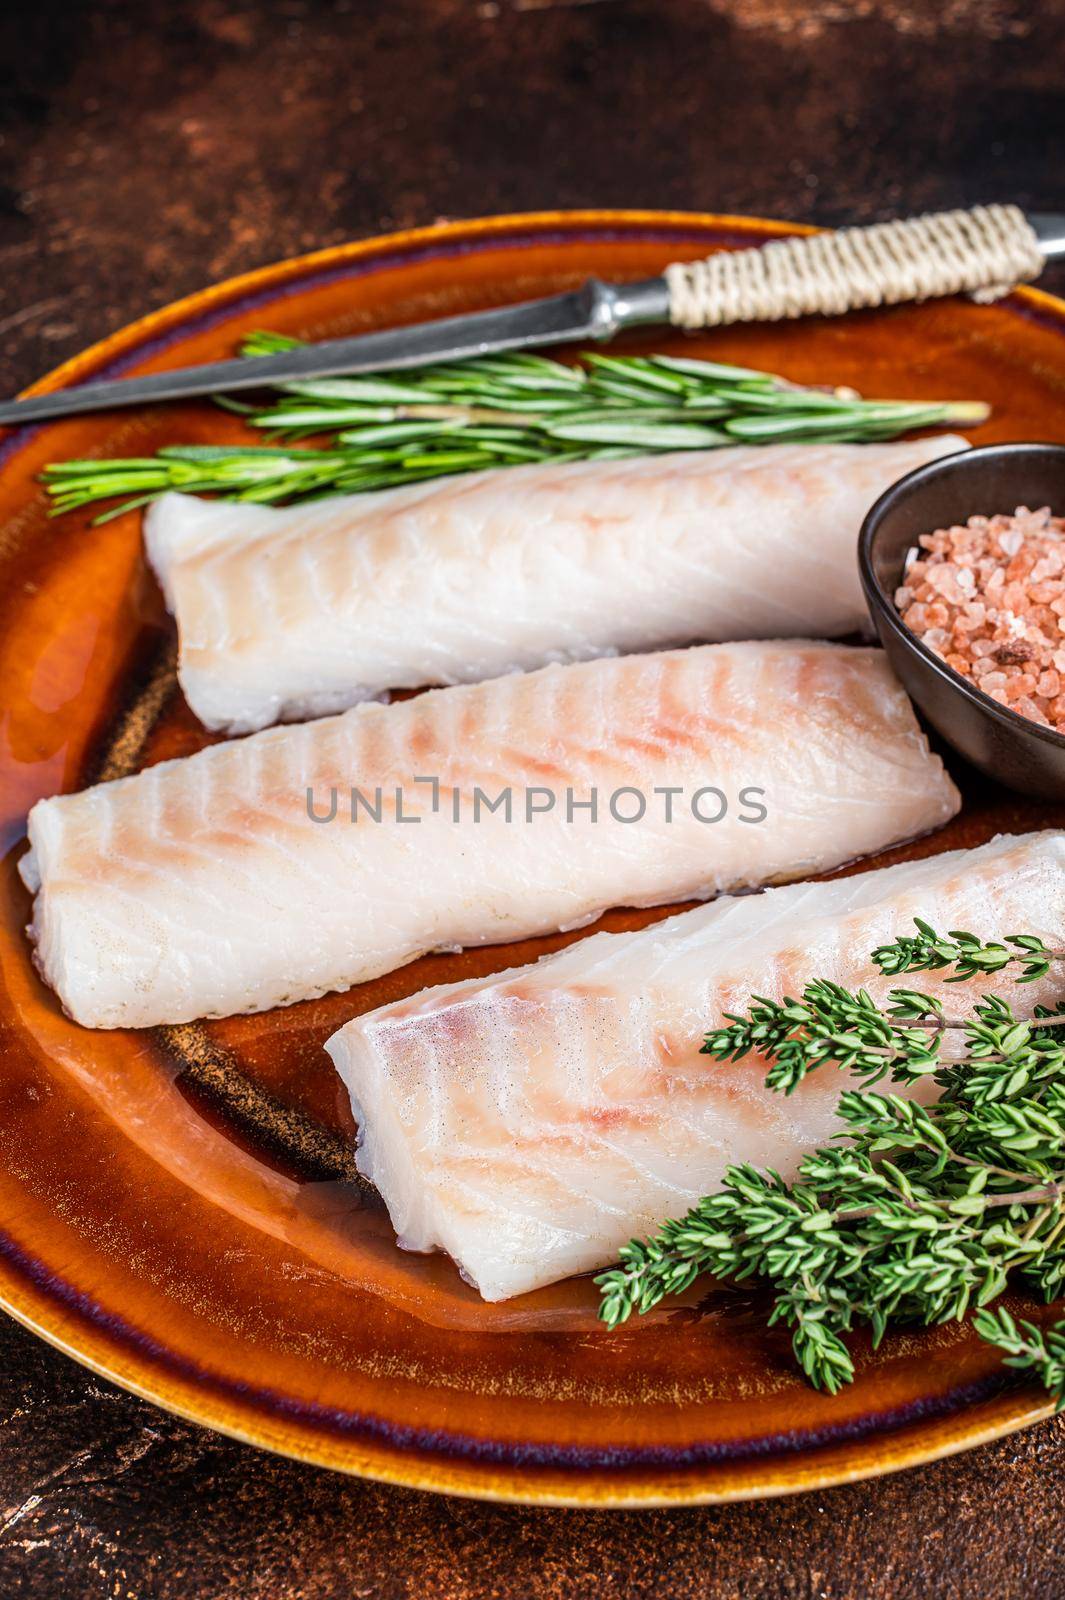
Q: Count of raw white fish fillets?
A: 3